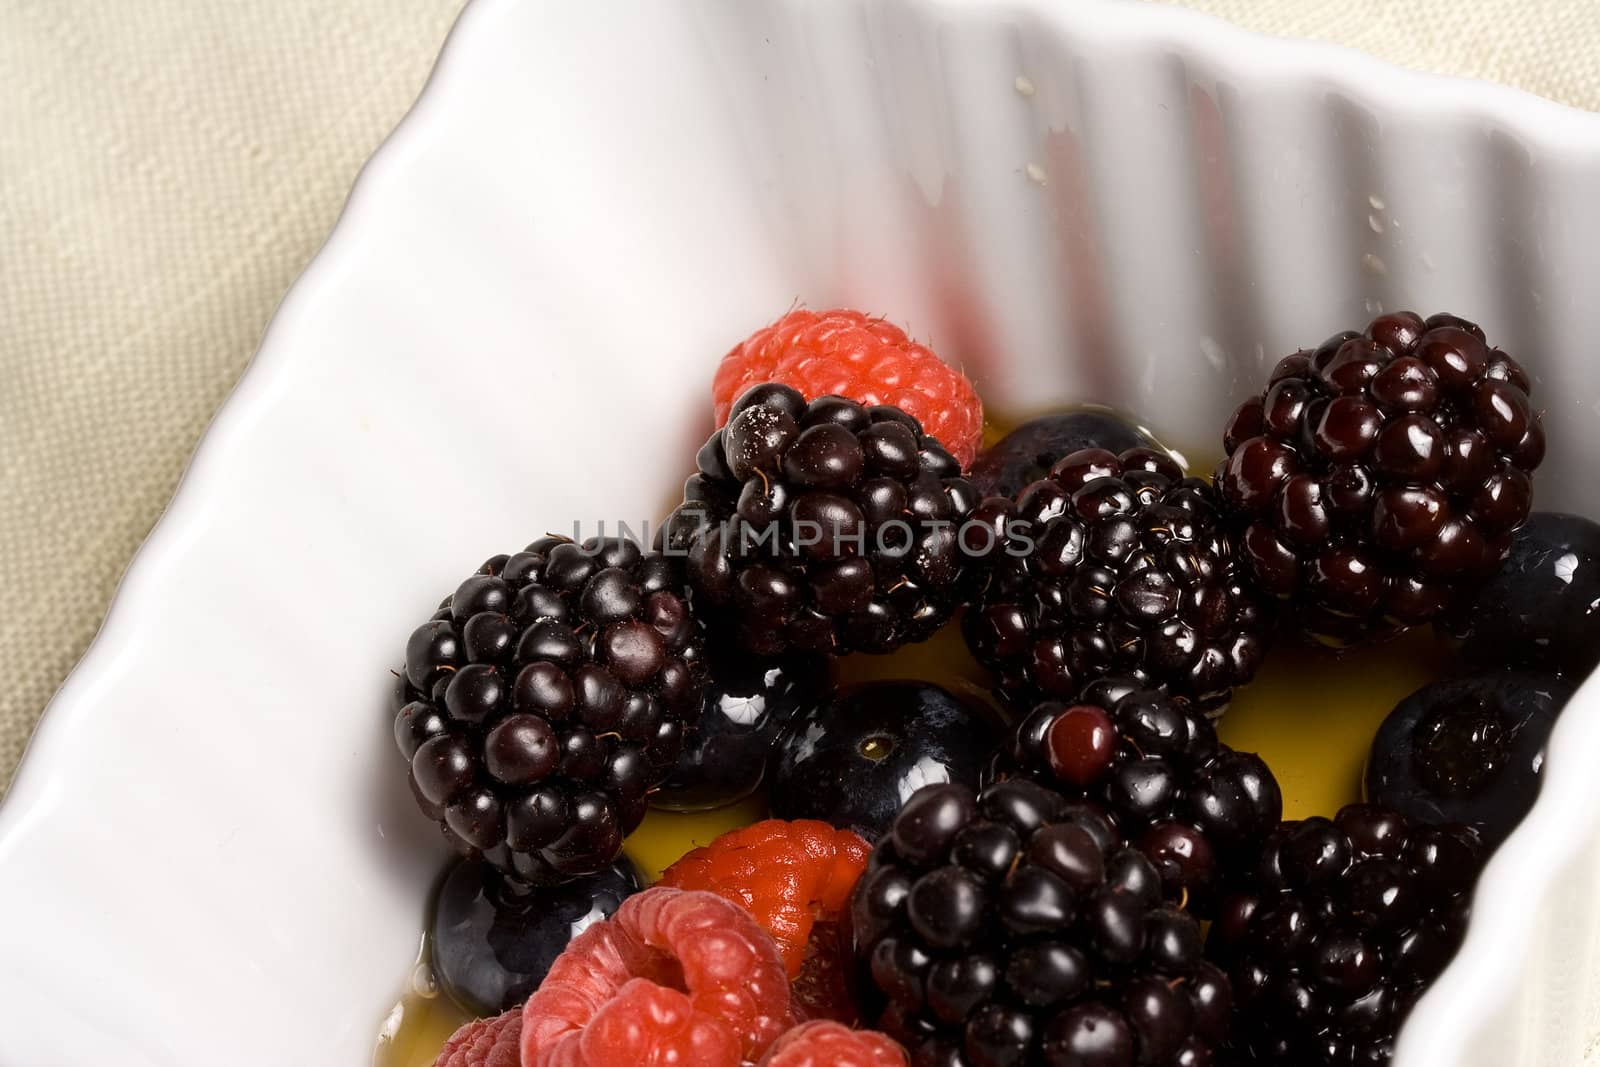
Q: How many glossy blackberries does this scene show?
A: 7